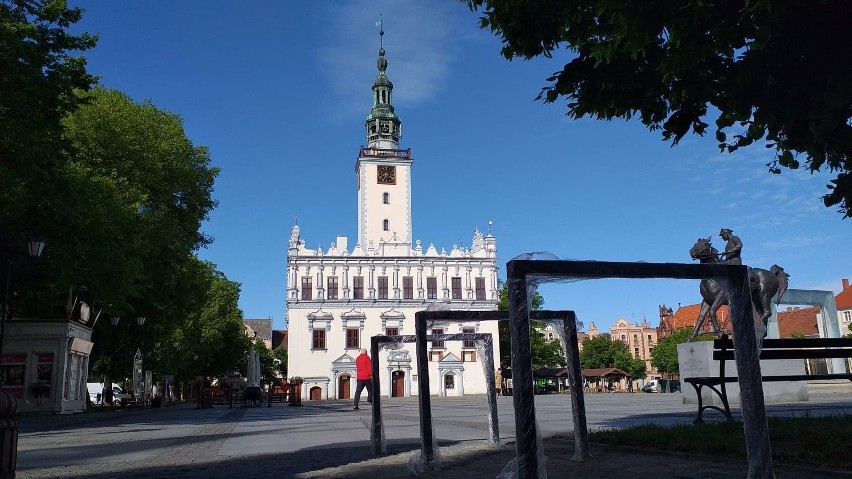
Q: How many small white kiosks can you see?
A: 1